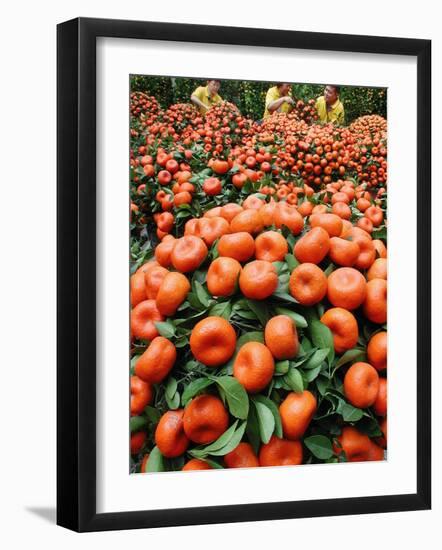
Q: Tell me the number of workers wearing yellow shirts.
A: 3